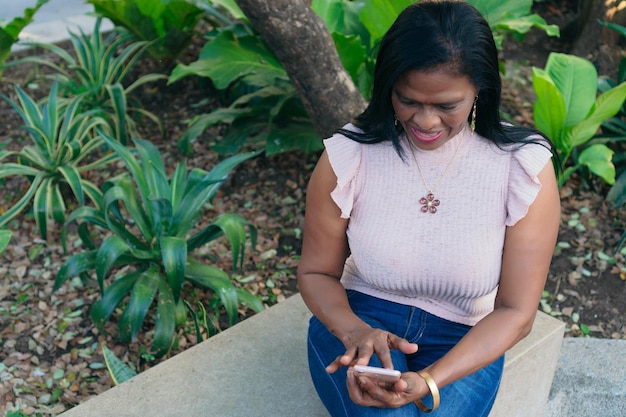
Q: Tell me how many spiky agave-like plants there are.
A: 3